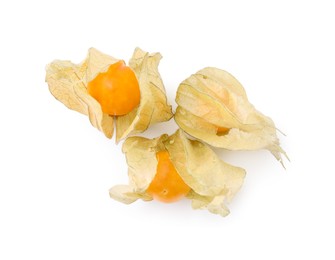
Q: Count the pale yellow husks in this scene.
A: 3